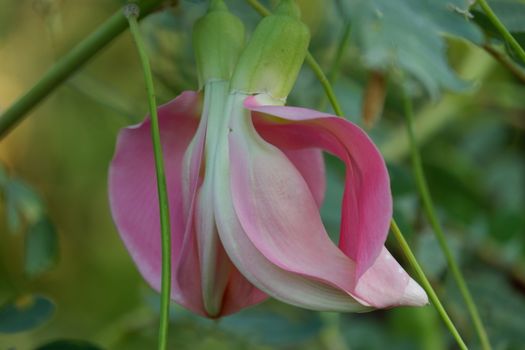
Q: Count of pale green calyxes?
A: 2